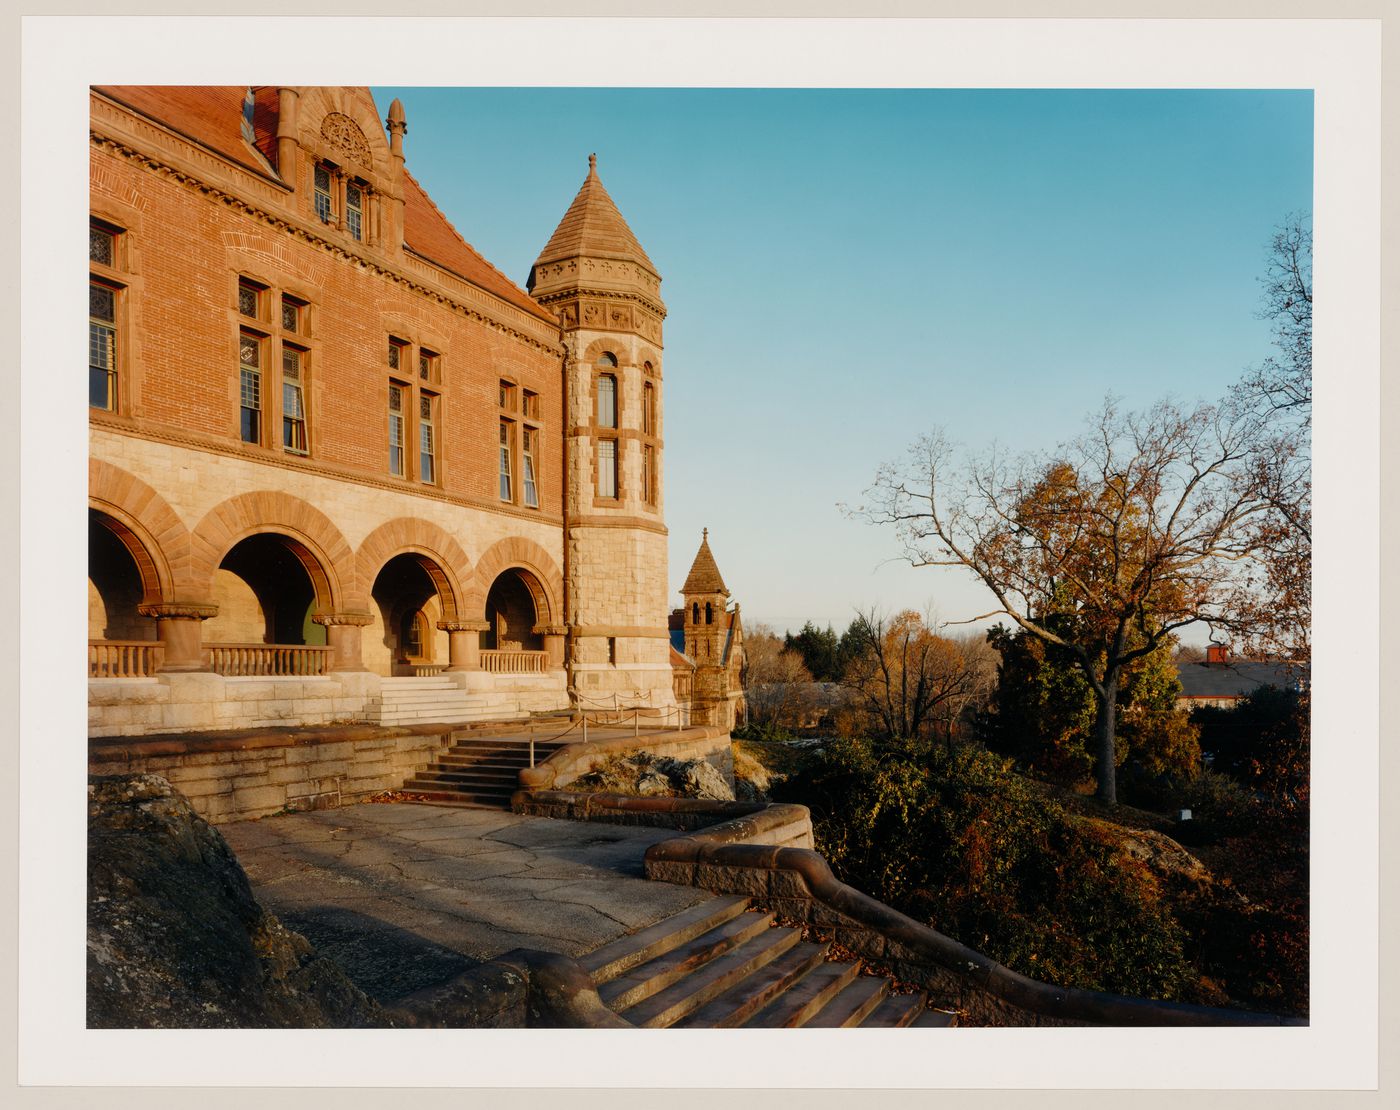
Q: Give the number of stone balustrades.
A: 3